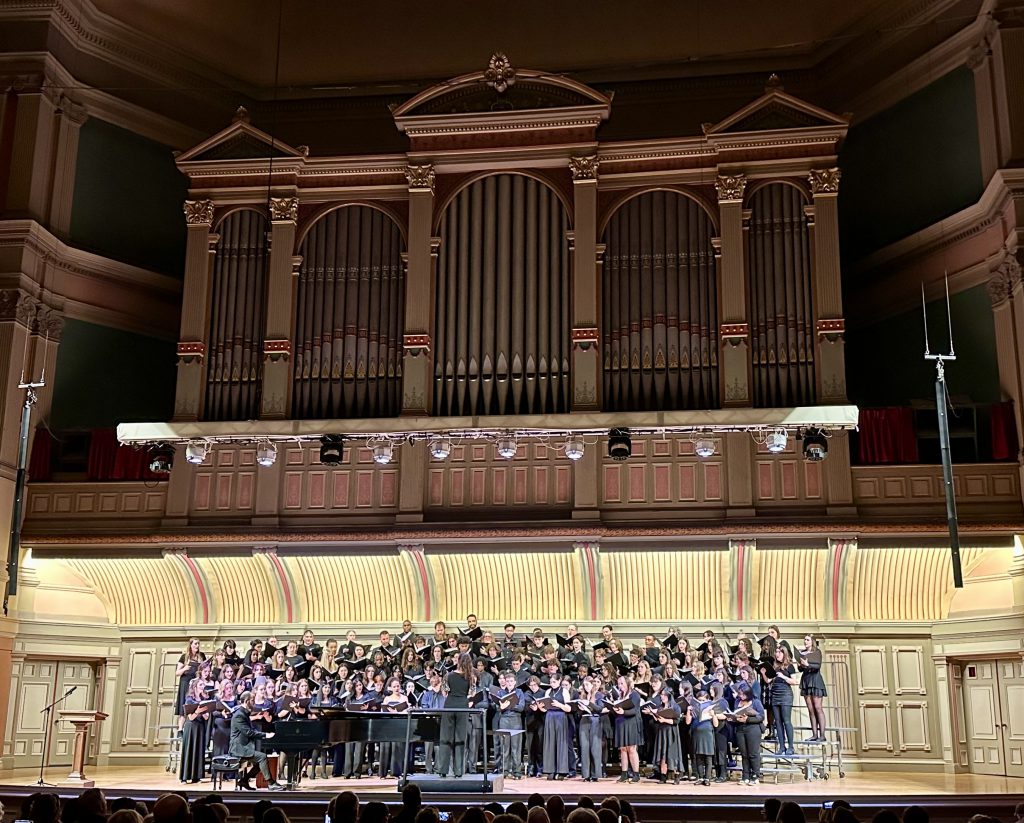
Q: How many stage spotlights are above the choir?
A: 12